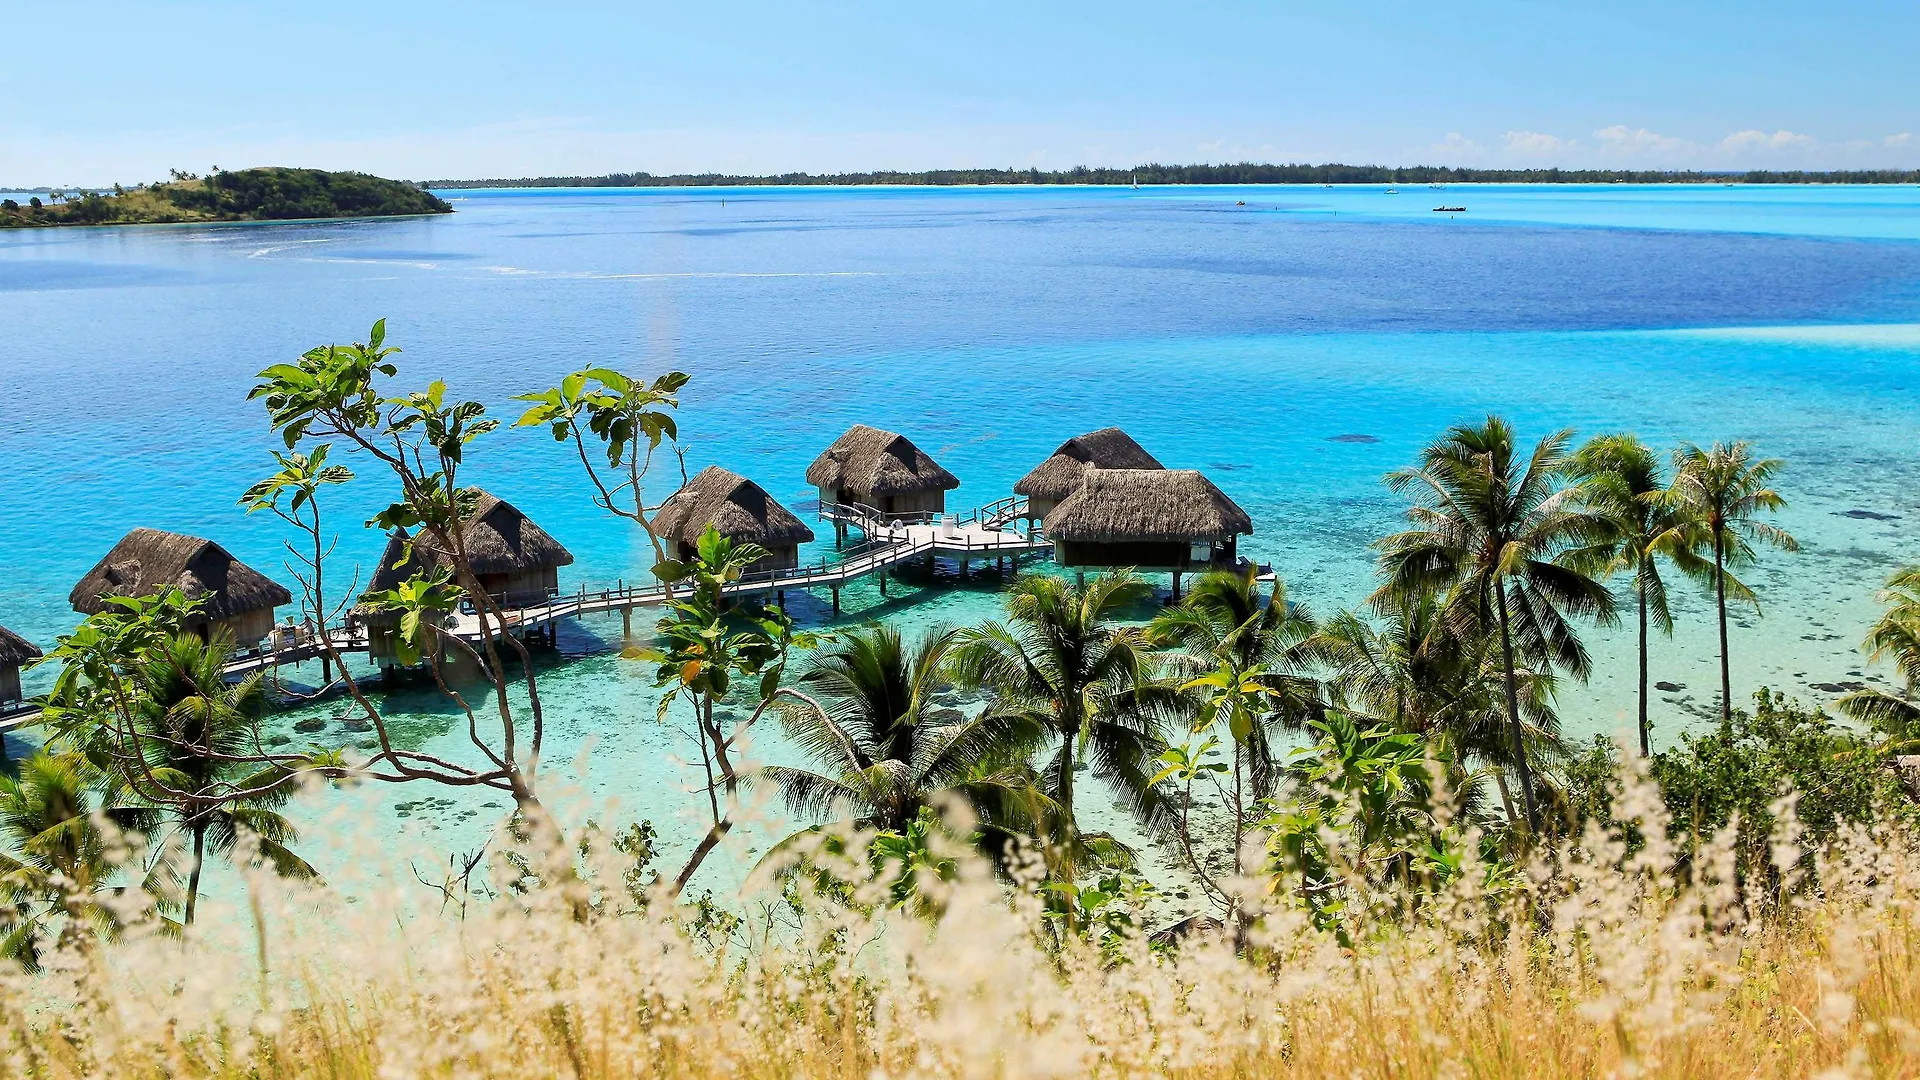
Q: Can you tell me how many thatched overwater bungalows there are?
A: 8